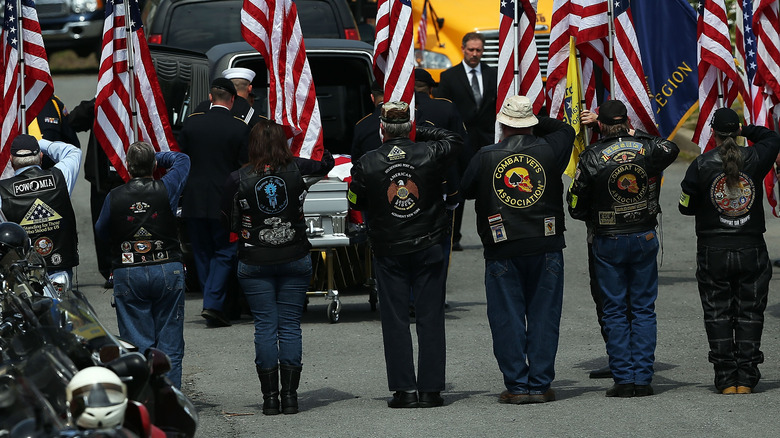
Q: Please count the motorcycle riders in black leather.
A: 7